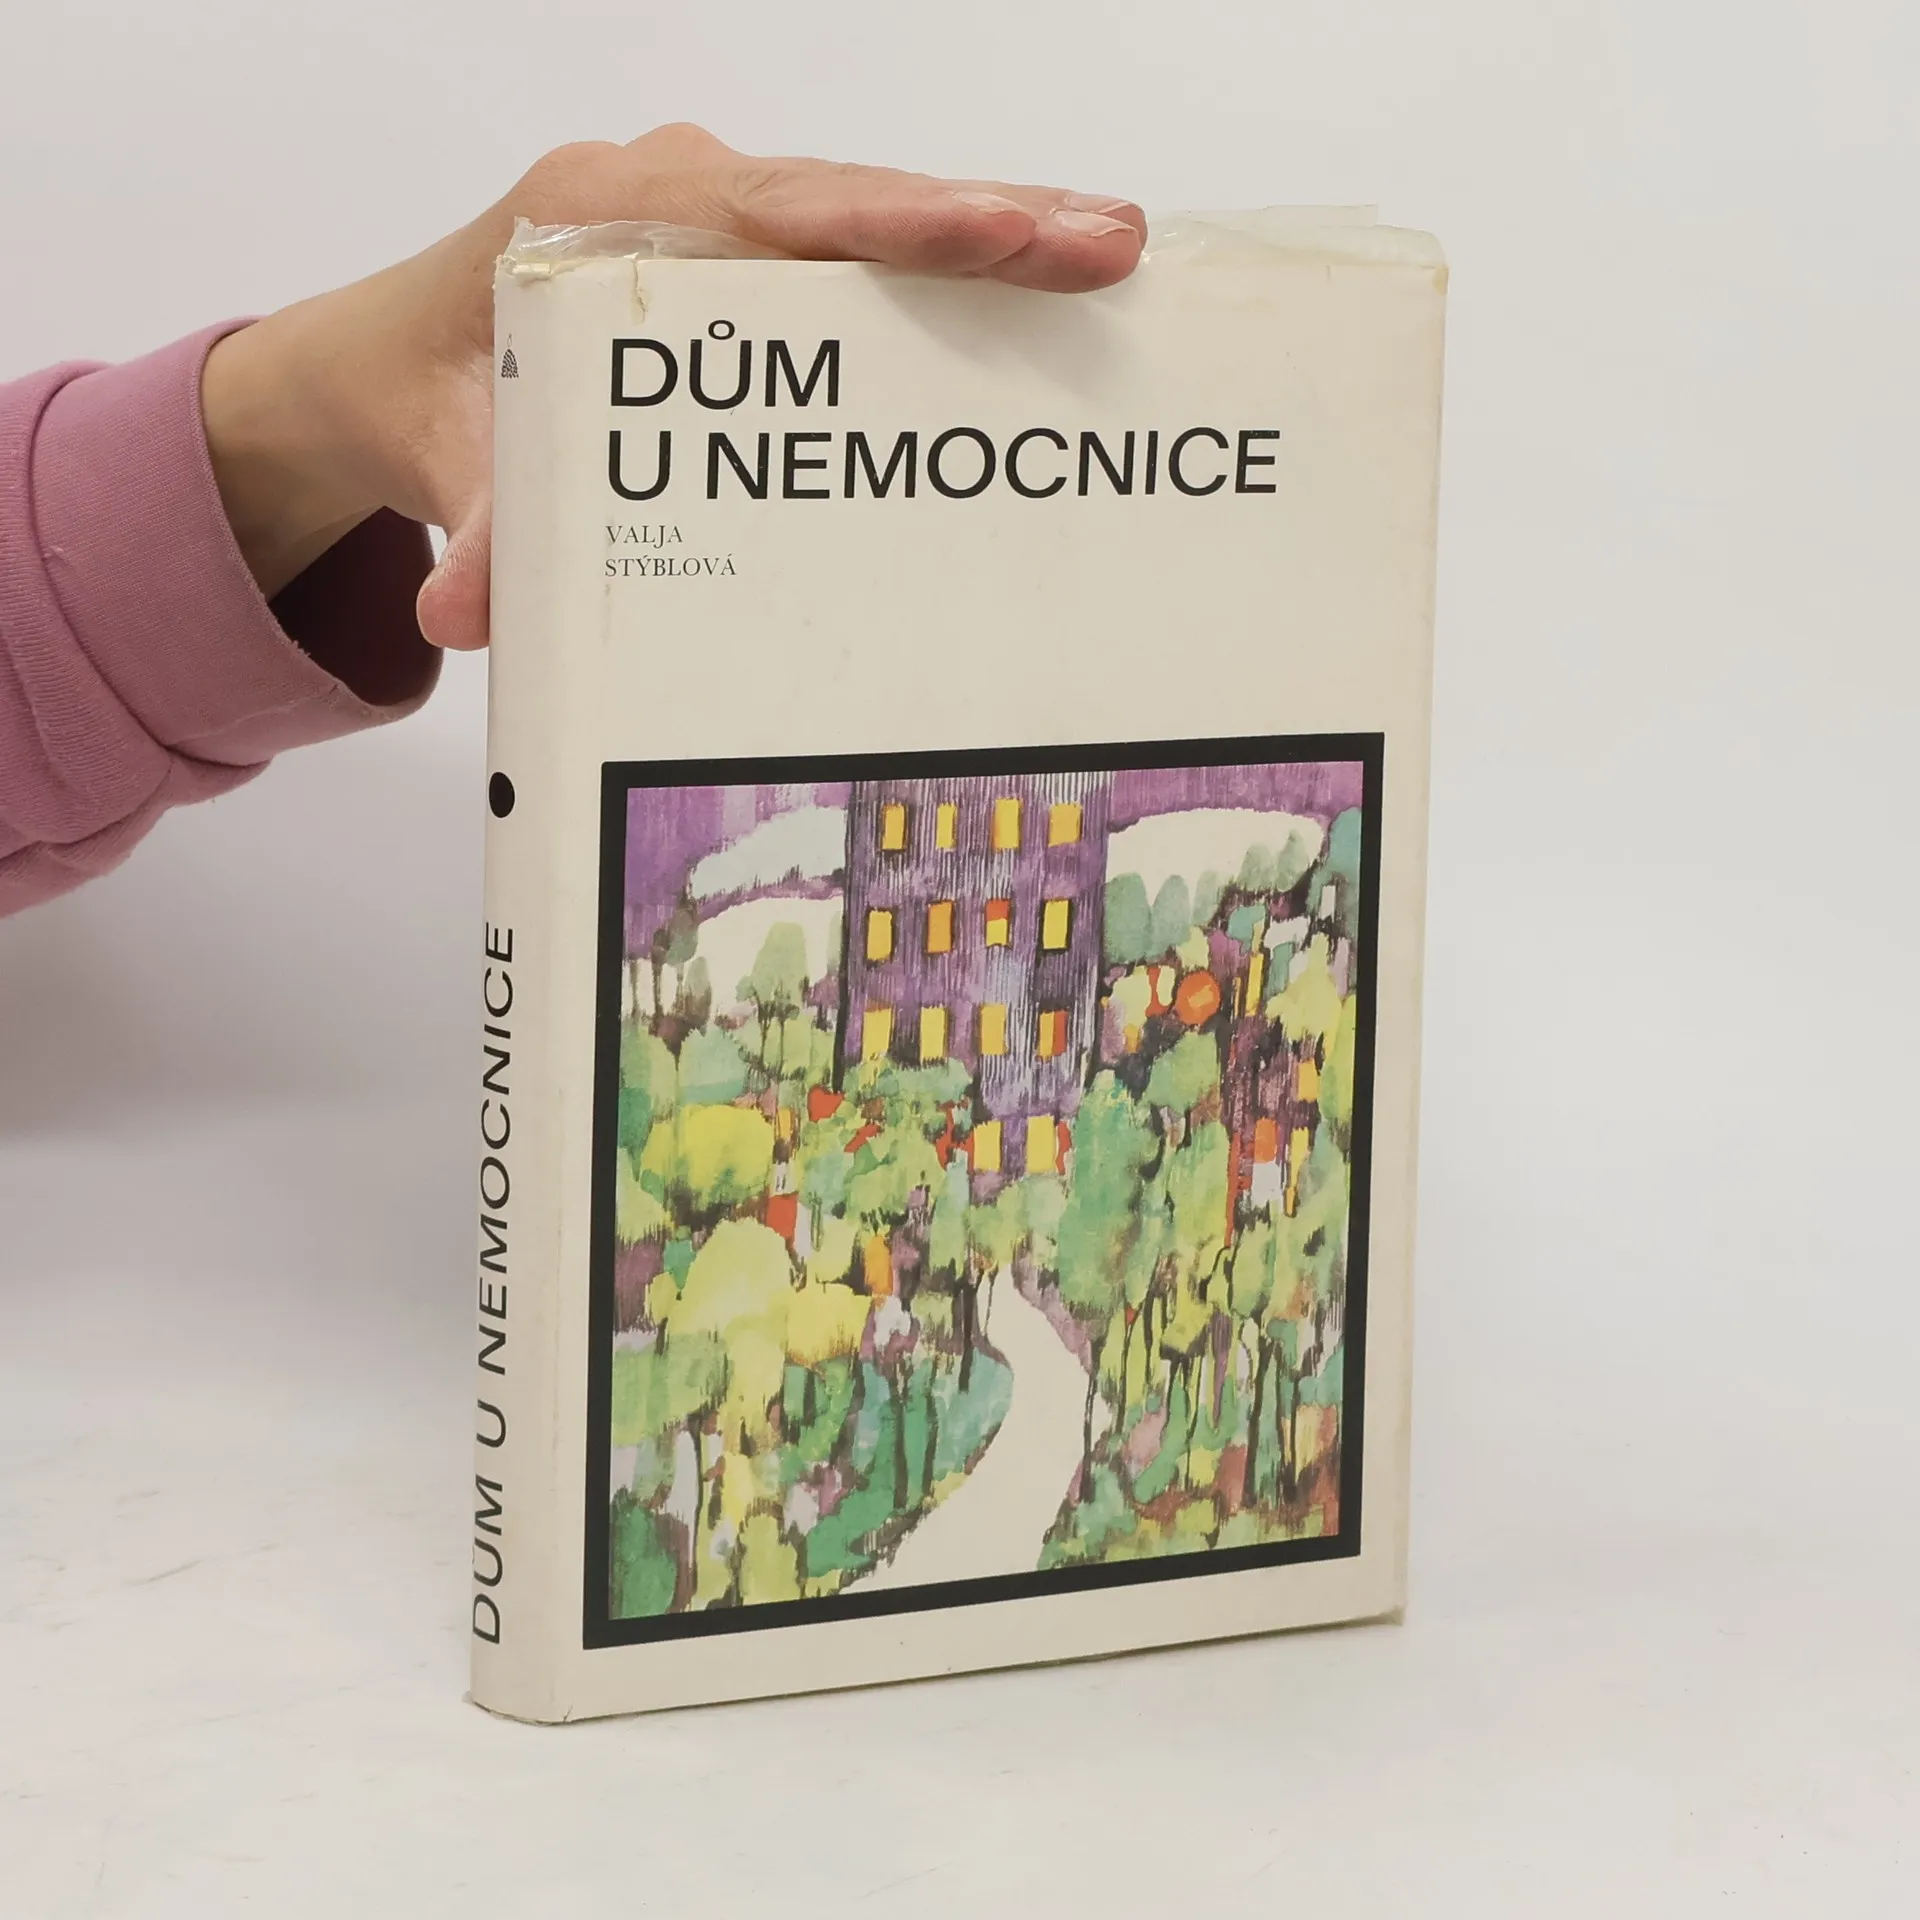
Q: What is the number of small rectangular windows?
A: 14